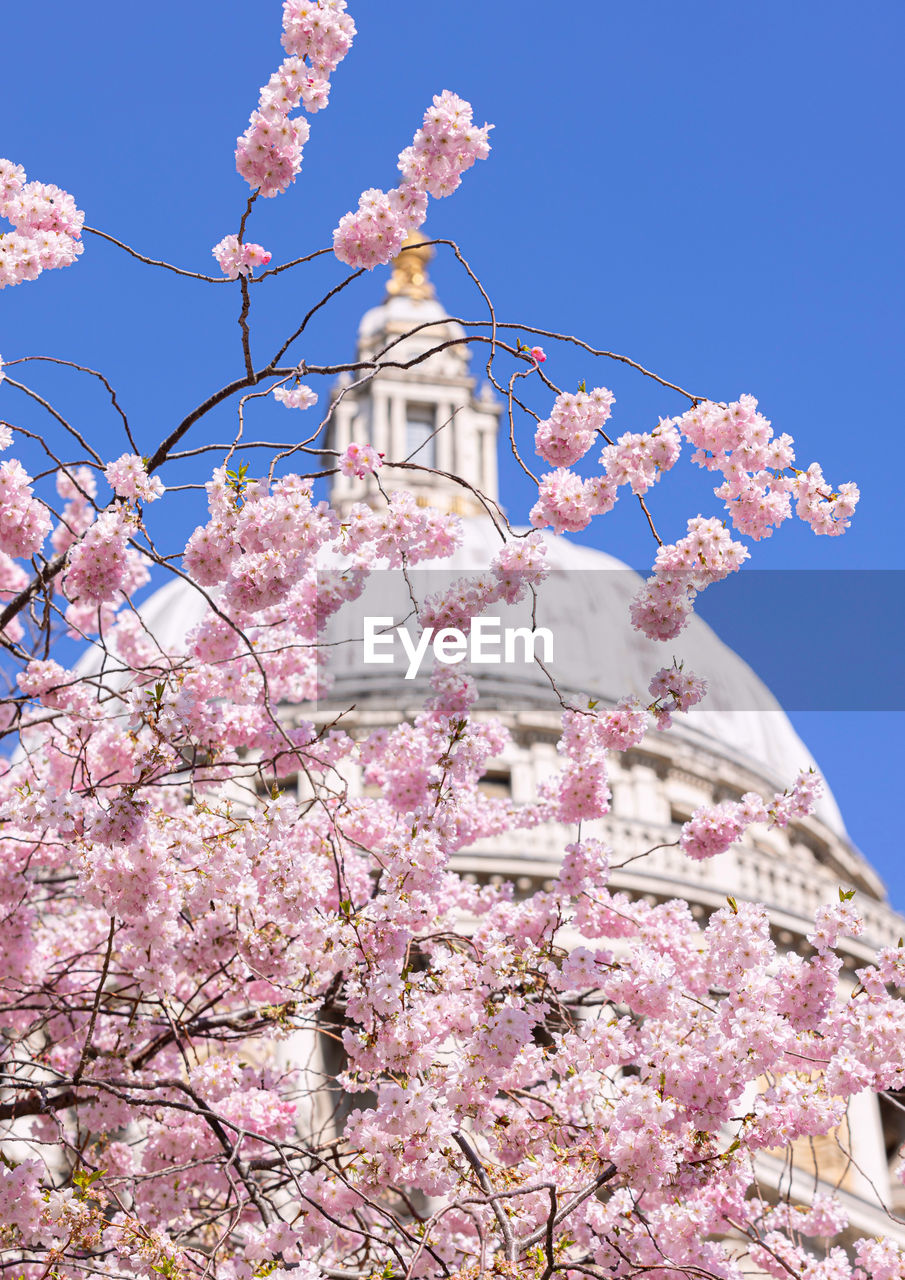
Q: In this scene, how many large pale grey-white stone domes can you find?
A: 1